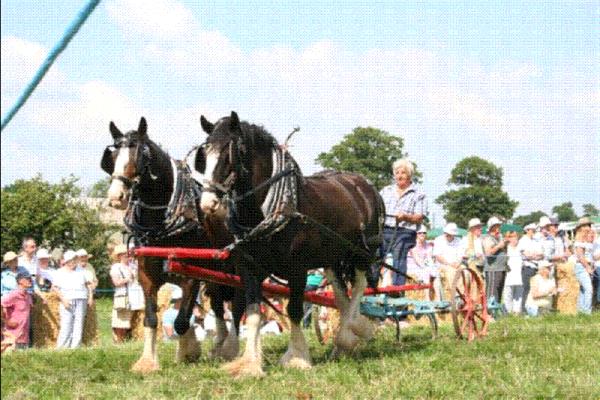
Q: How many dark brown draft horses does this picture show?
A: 2